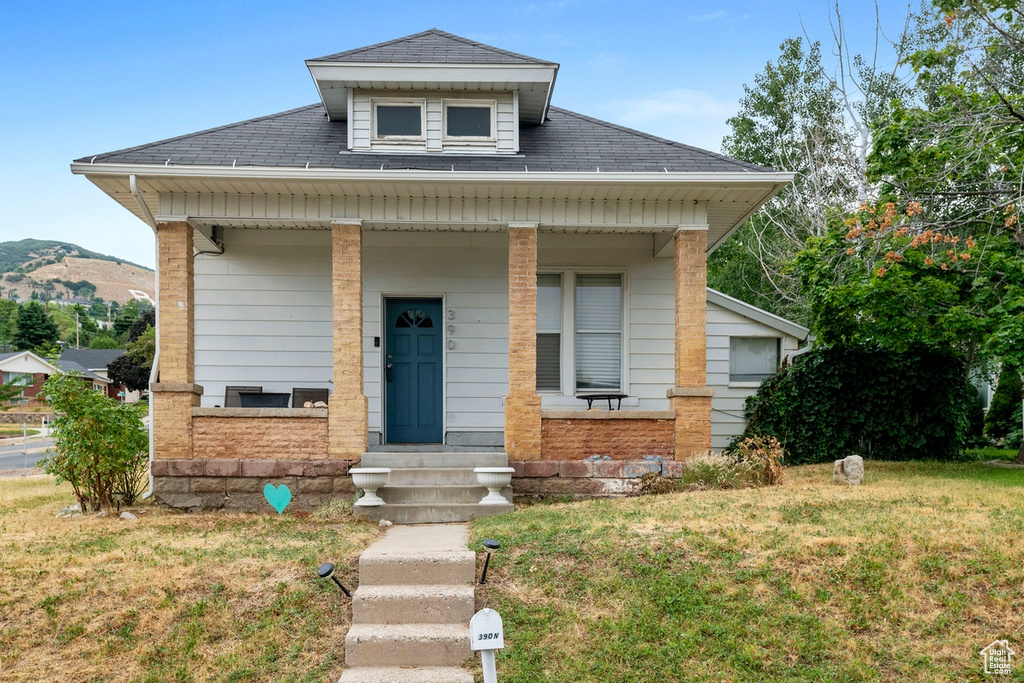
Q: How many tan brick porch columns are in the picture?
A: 4